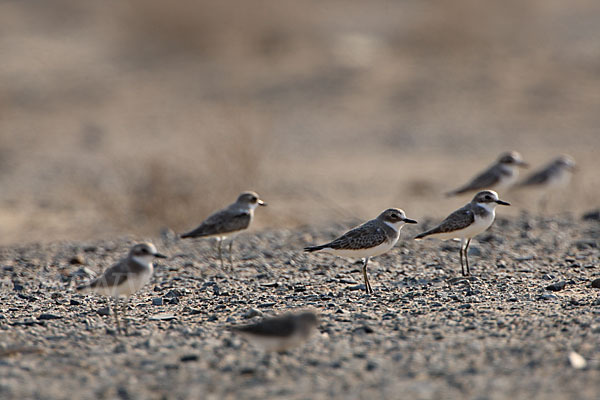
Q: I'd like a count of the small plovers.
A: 7